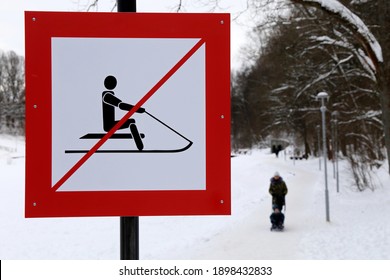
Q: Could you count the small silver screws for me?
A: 6